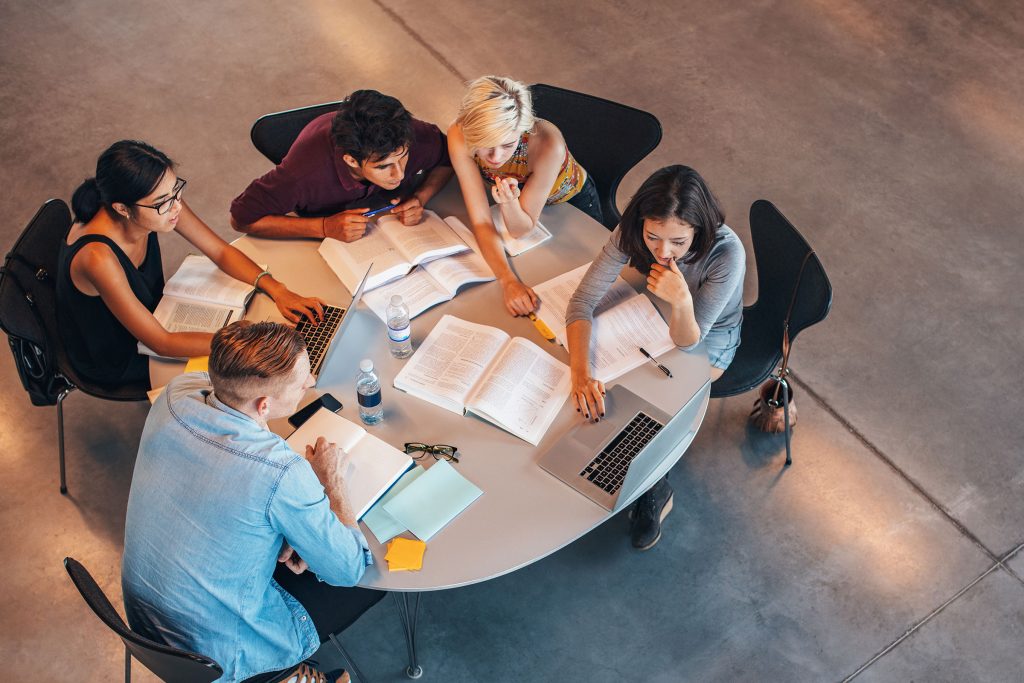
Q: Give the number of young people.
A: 5